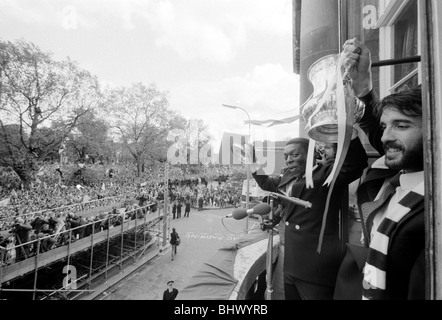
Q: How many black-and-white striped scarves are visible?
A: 1